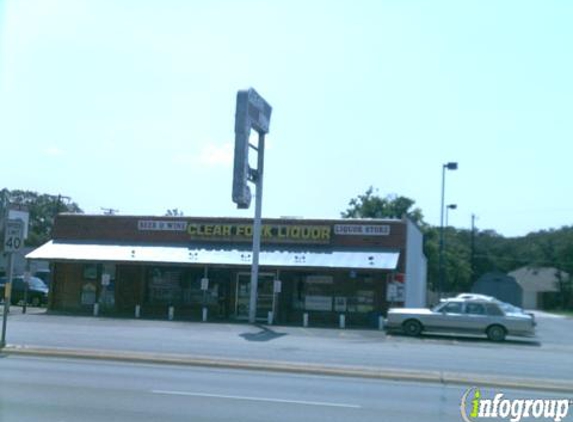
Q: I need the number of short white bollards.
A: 8